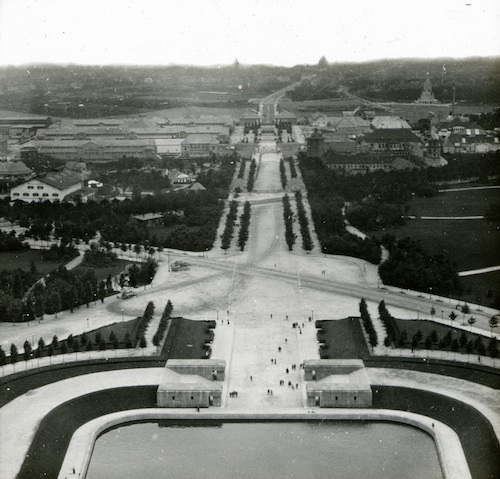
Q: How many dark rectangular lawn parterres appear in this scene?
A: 2